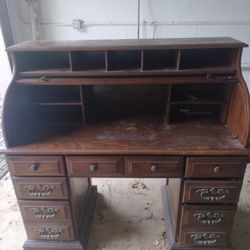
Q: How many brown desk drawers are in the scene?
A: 10